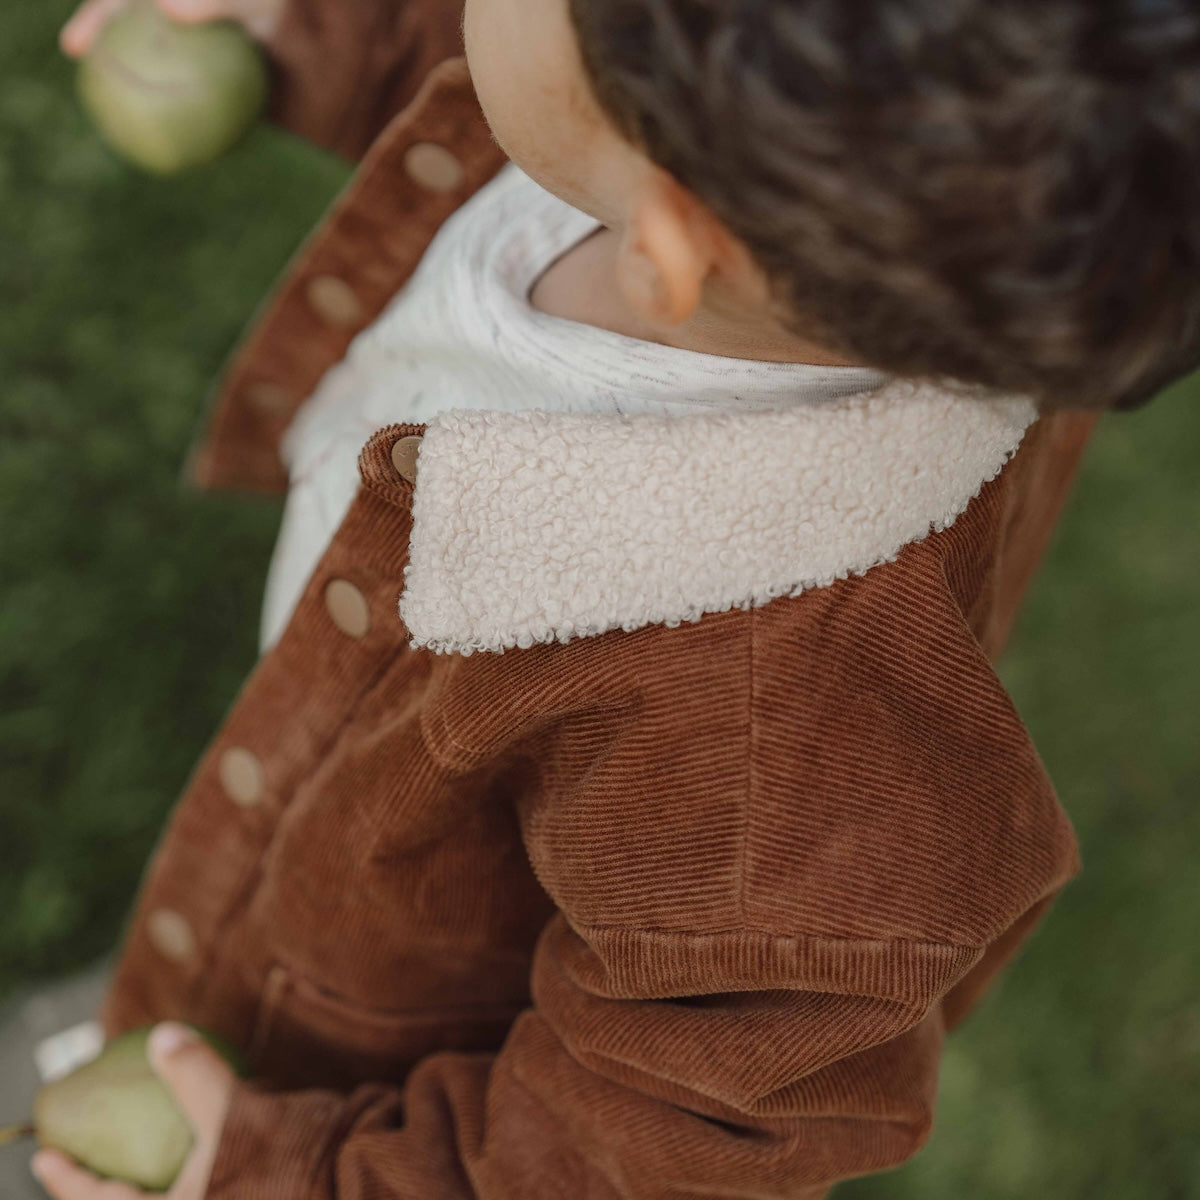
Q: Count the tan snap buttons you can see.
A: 7